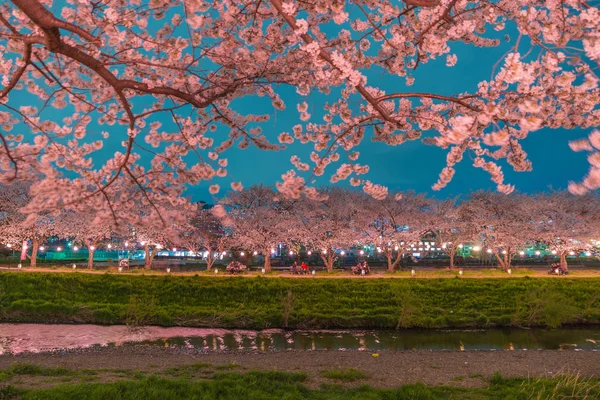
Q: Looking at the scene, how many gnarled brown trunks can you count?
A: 10